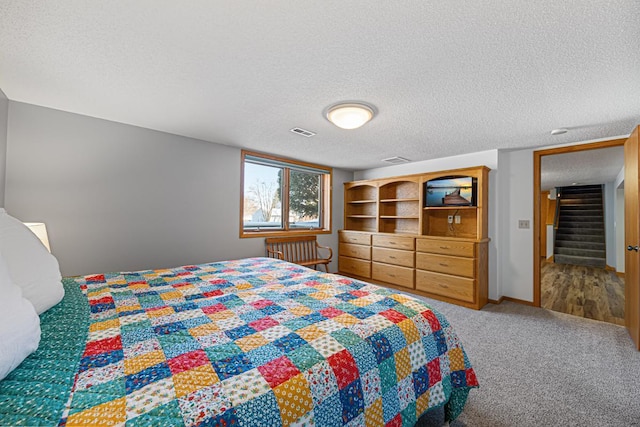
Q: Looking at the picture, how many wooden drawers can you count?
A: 9